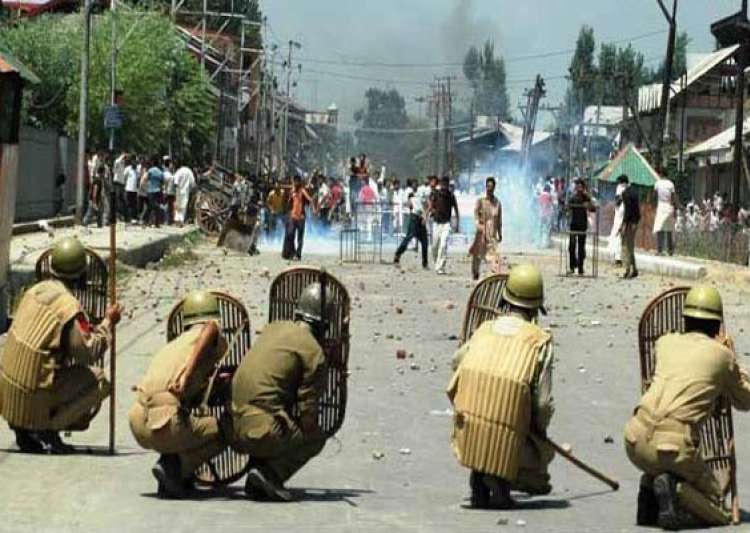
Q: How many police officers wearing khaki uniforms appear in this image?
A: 5